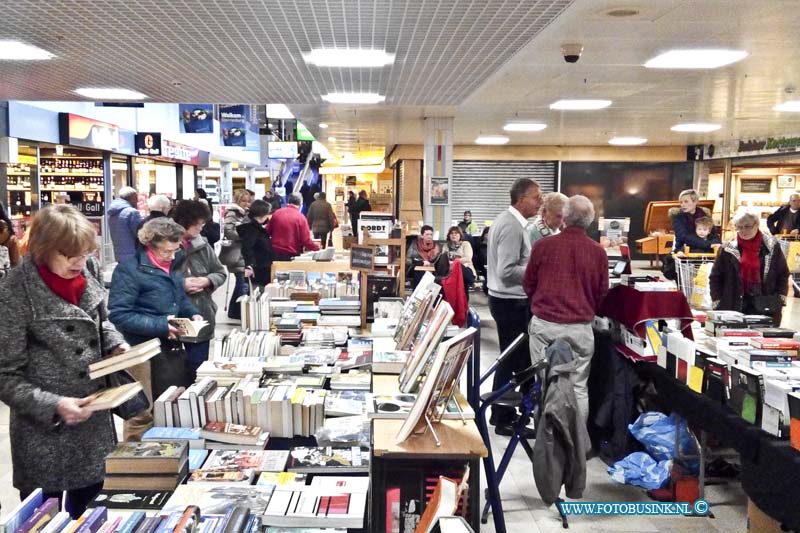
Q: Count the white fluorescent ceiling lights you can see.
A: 11